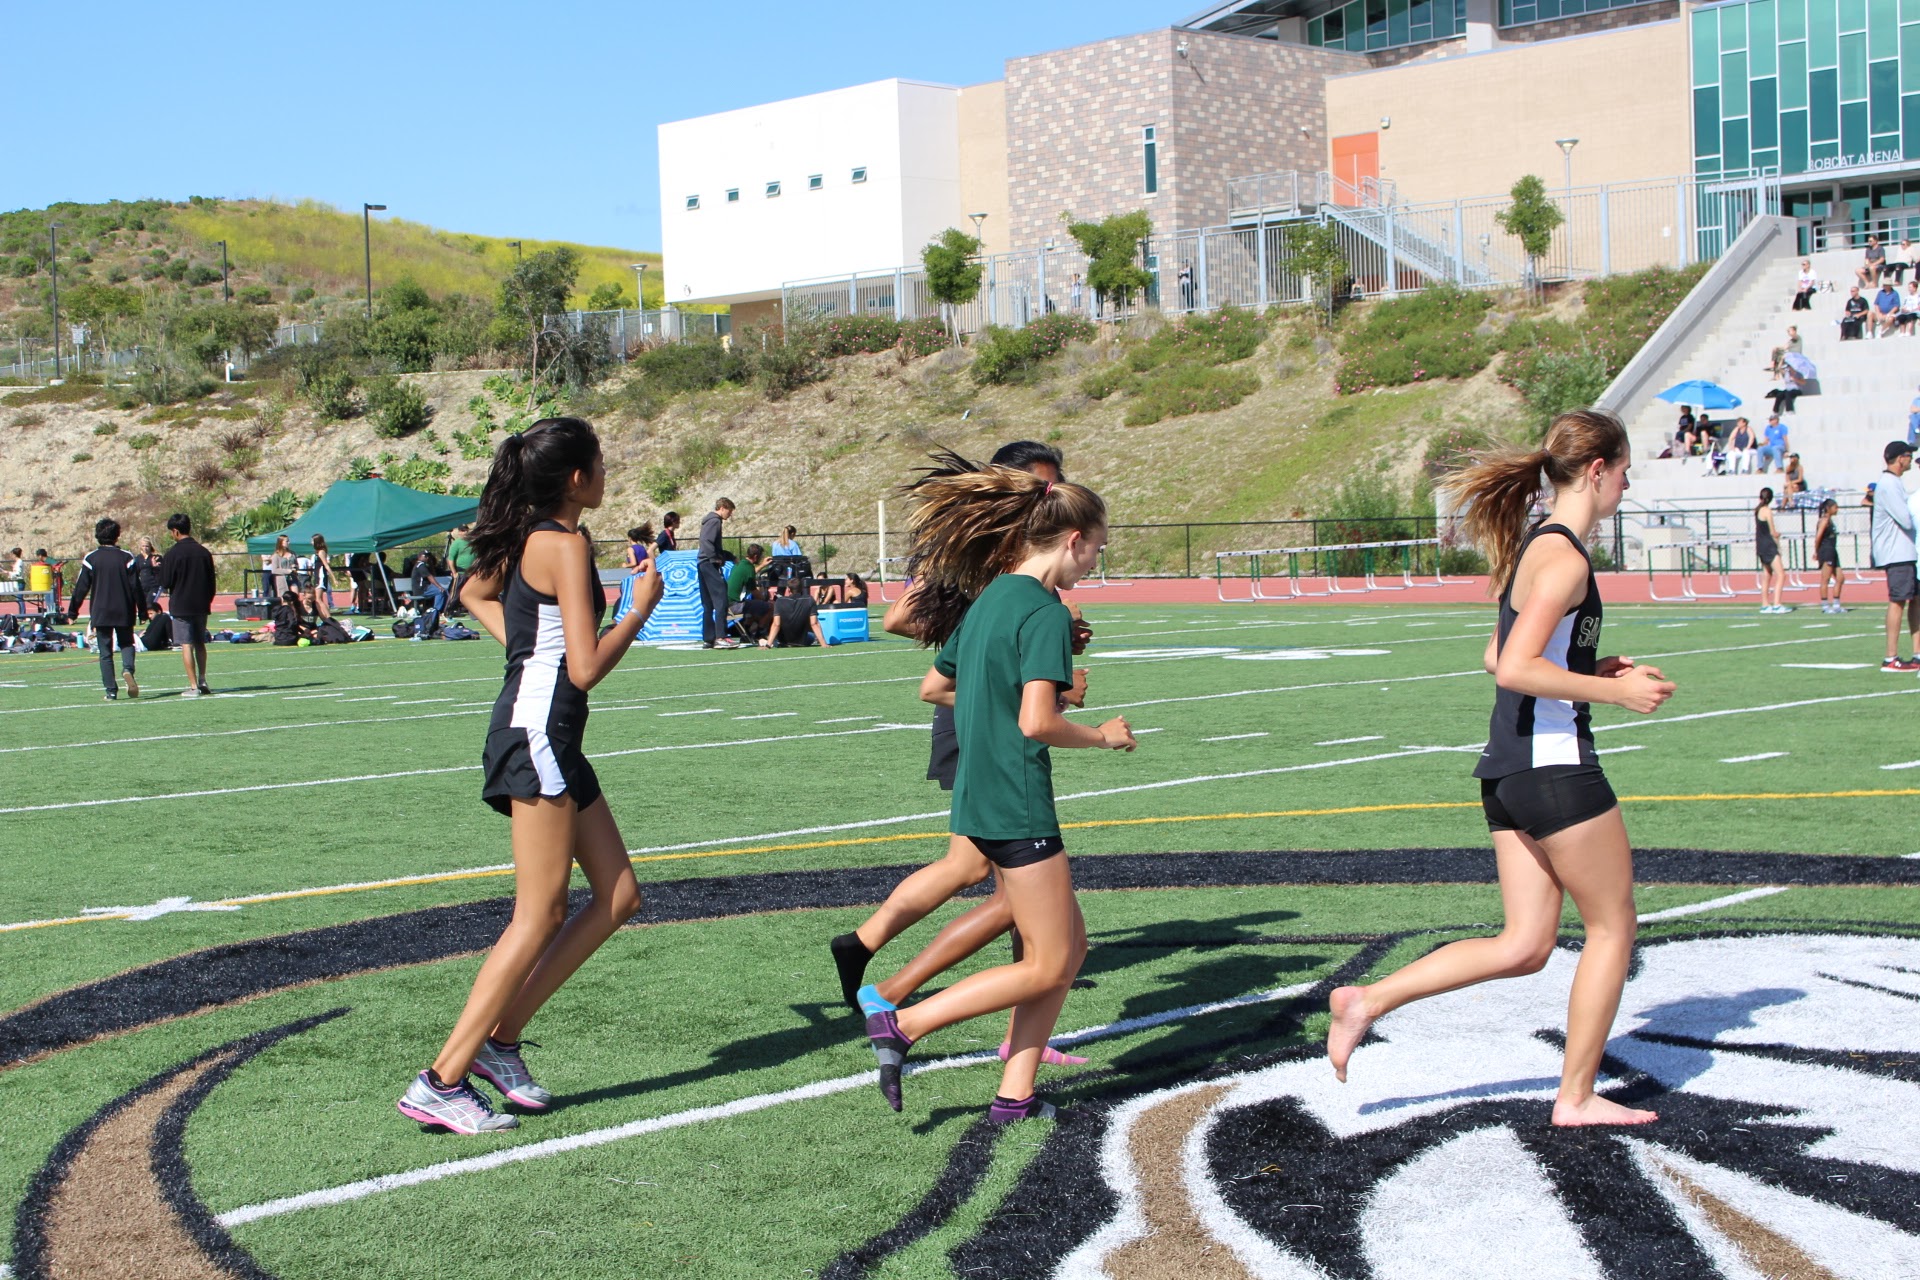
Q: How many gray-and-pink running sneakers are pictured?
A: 2